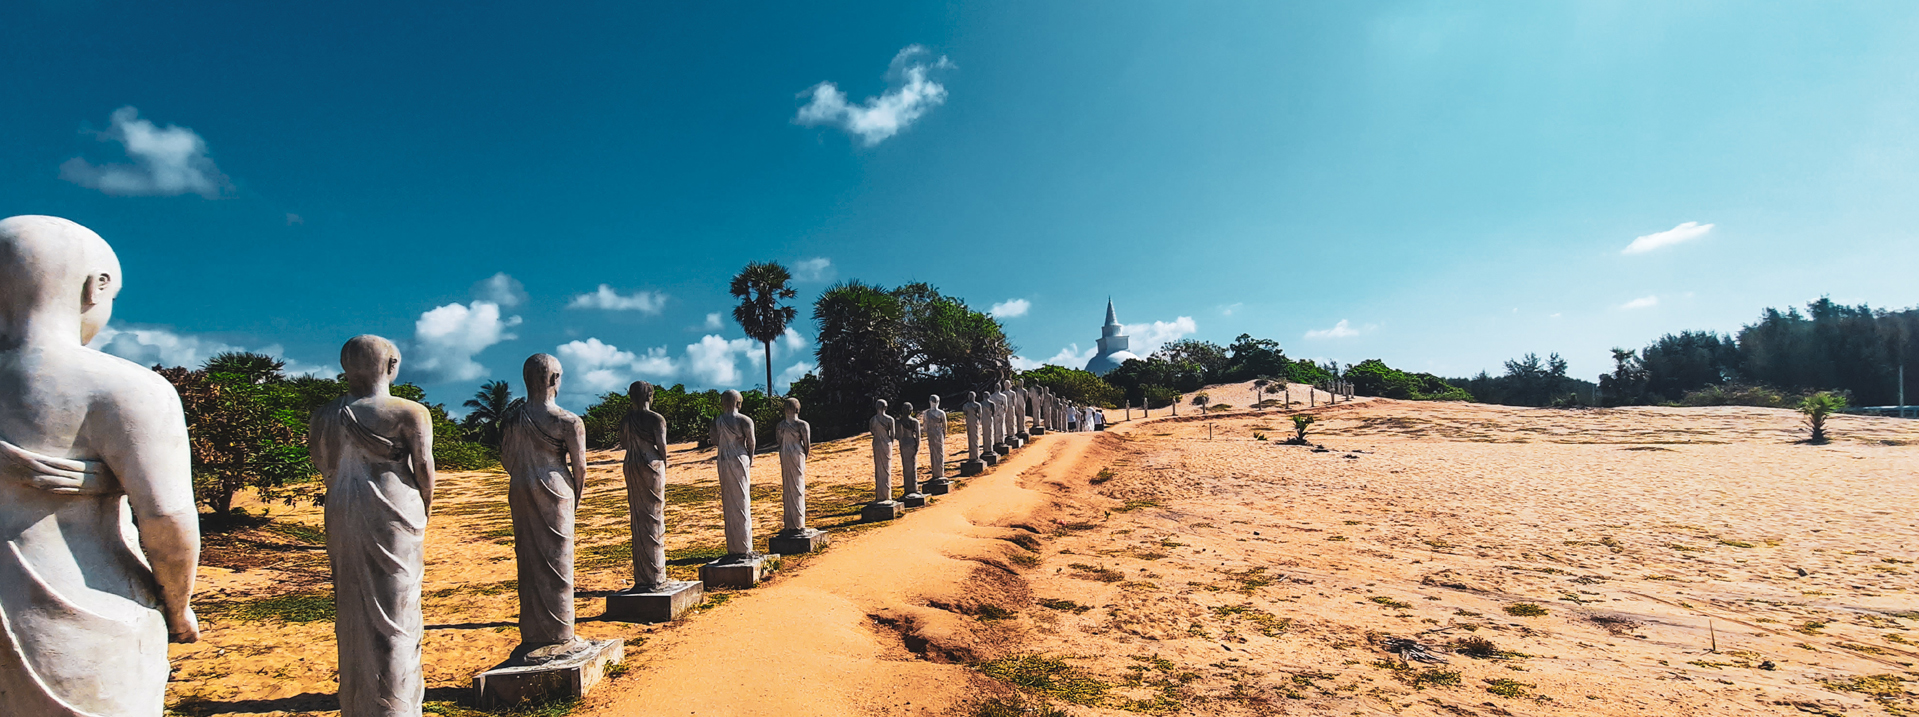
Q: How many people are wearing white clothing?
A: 3